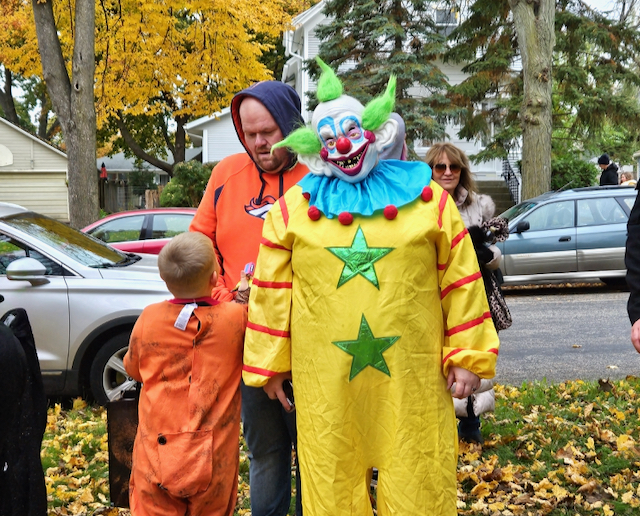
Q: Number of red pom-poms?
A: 5